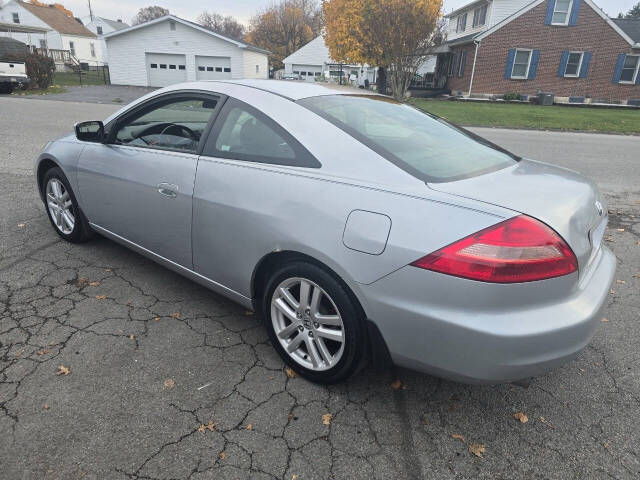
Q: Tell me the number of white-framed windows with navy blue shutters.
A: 4